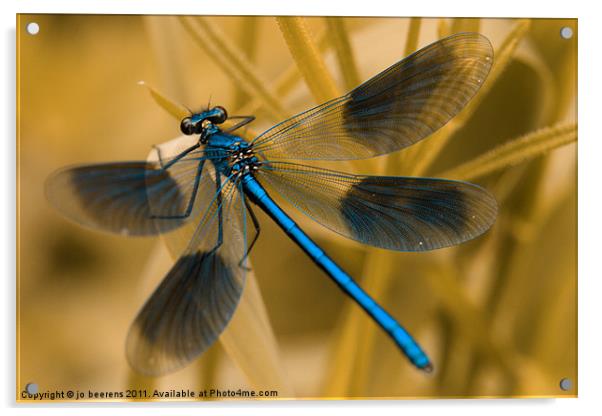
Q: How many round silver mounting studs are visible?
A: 4